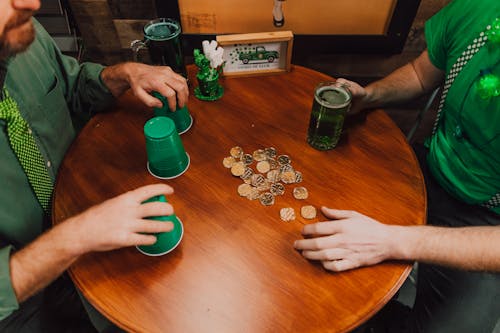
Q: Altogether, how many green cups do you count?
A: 3